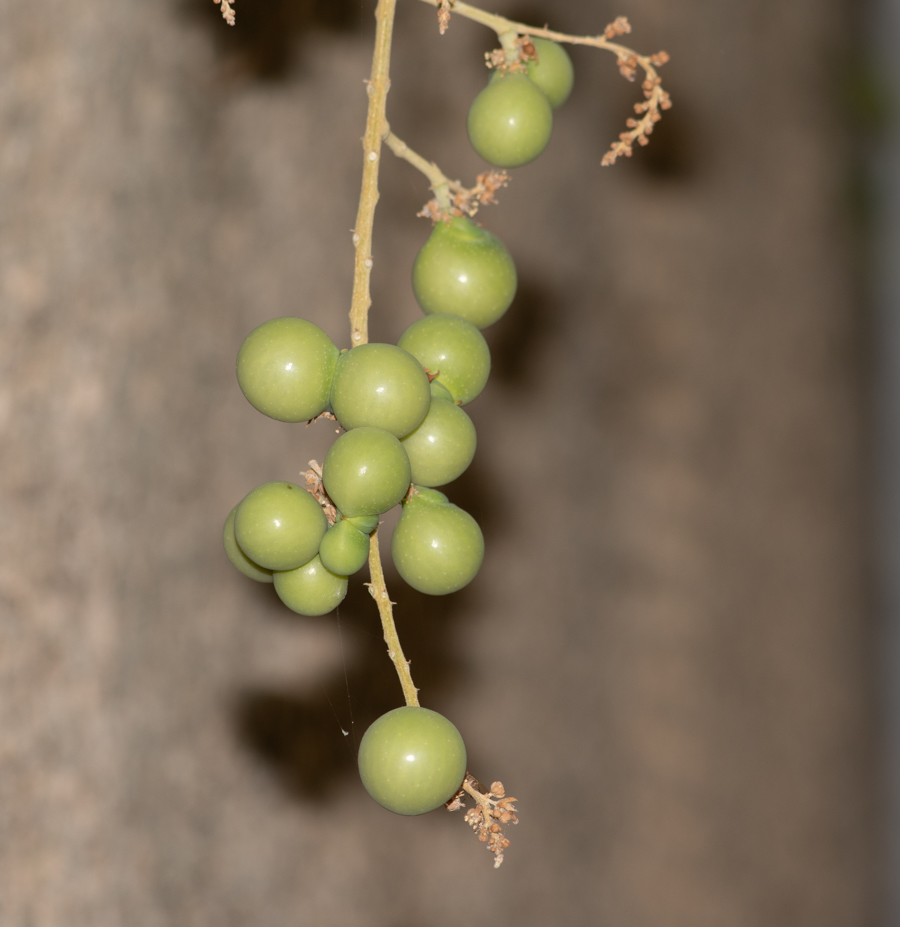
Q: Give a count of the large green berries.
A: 13